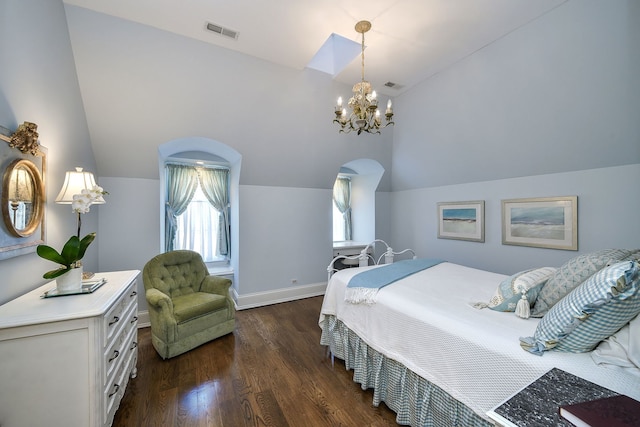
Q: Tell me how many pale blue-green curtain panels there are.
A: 3